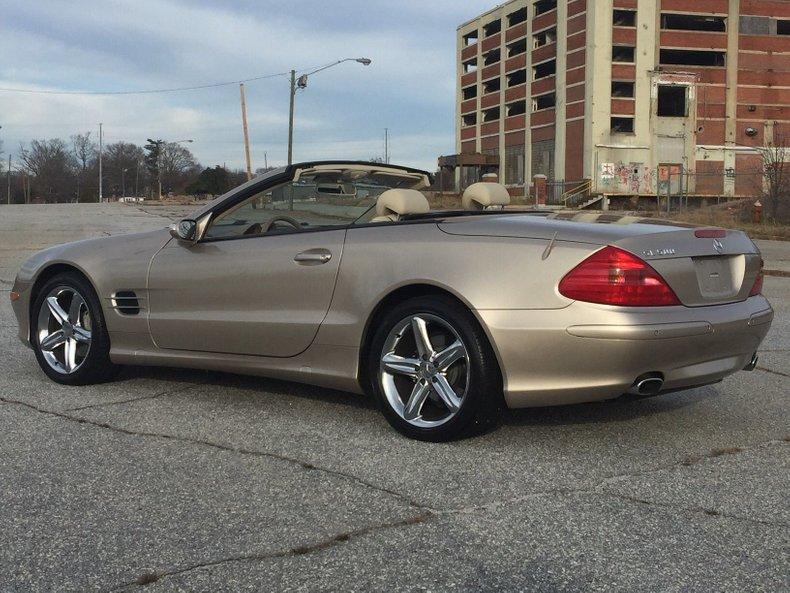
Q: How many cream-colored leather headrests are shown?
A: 2